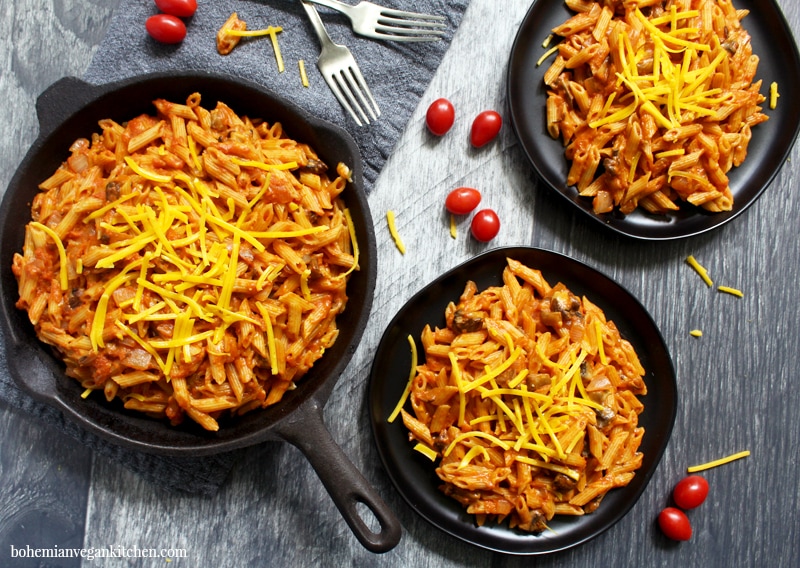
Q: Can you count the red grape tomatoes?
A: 8